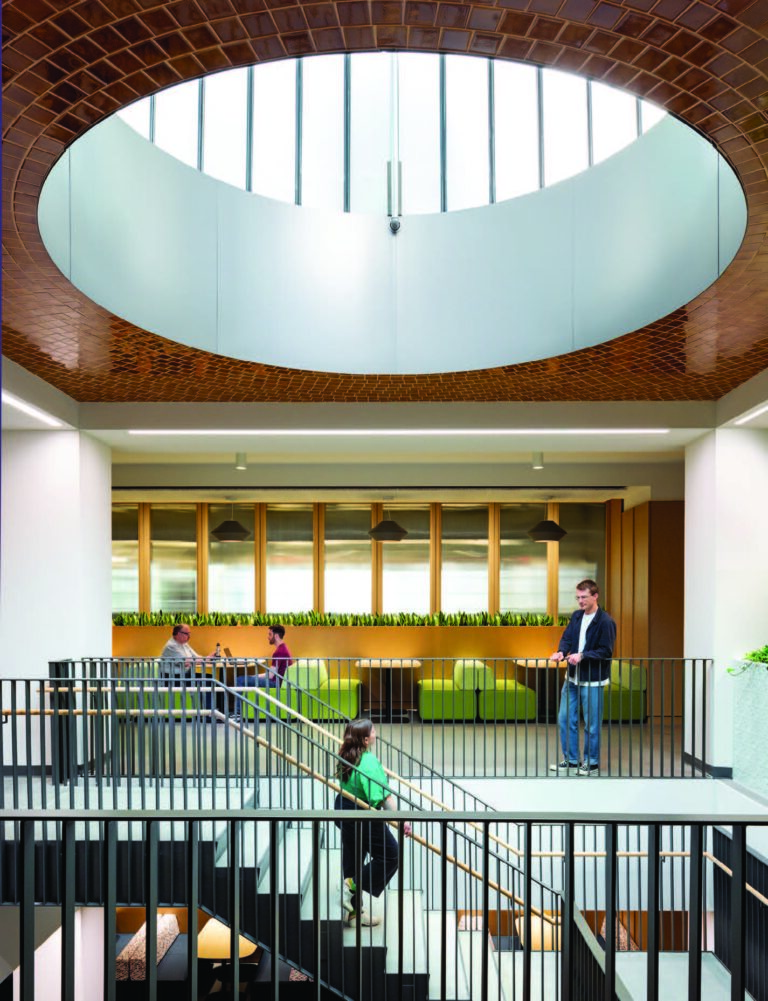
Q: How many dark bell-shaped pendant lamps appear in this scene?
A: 3